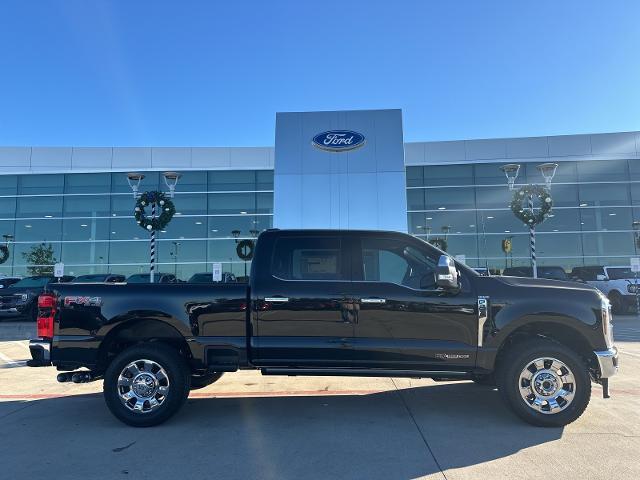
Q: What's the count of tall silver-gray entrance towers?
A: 1